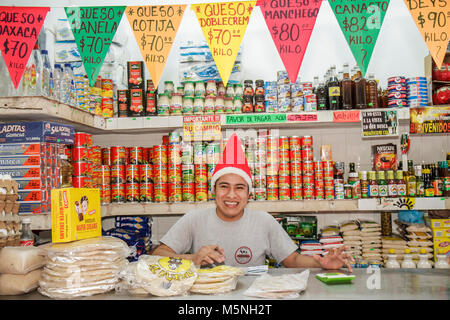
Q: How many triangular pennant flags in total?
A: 7